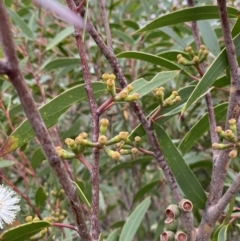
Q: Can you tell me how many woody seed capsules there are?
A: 5